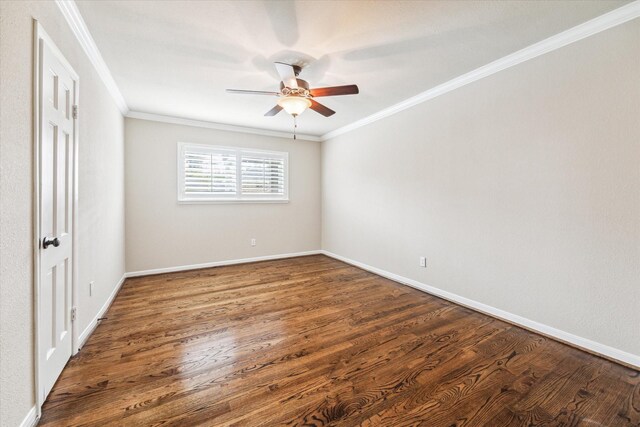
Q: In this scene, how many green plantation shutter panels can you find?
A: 0